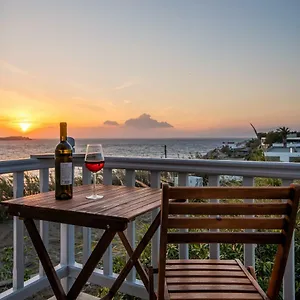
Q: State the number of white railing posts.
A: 11